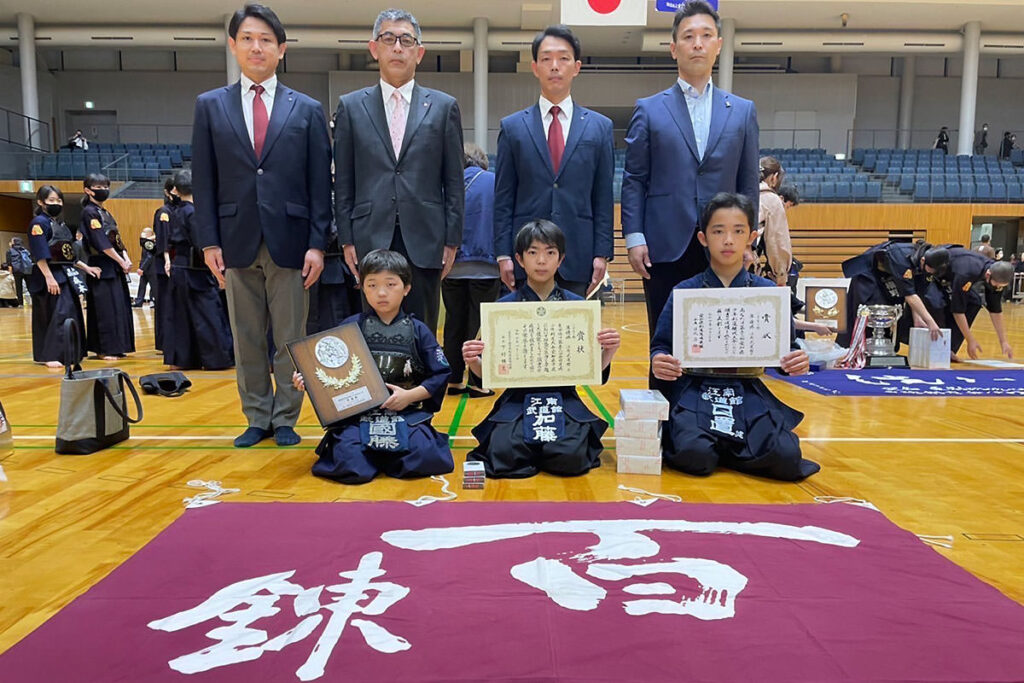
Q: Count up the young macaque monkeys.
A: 0